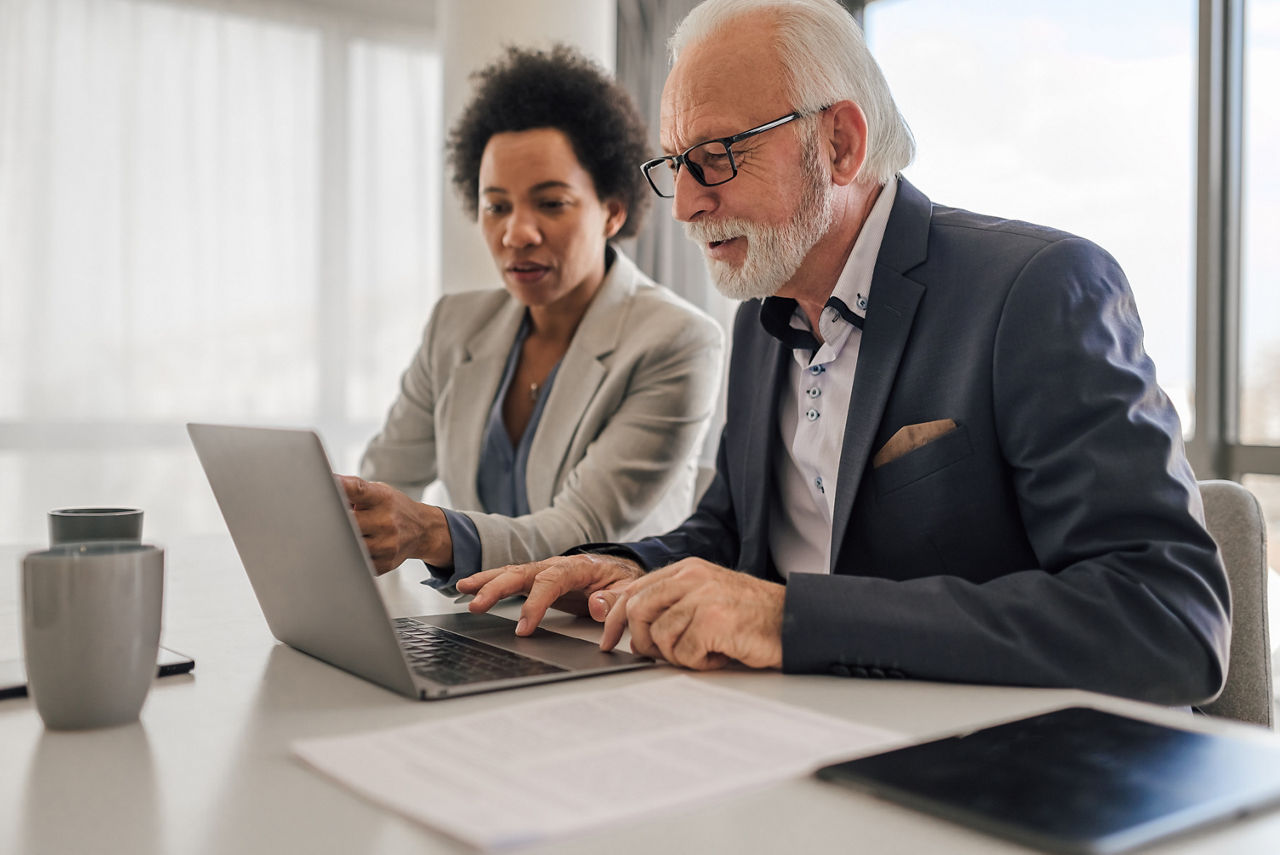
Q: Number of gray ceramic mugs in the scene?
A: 2